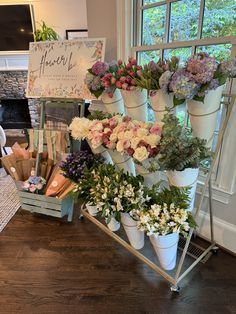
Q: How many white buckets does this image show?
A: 12